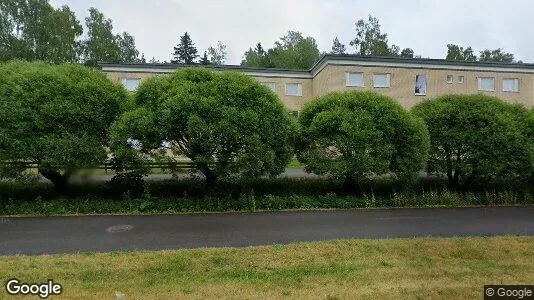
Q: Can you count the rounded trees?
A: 4